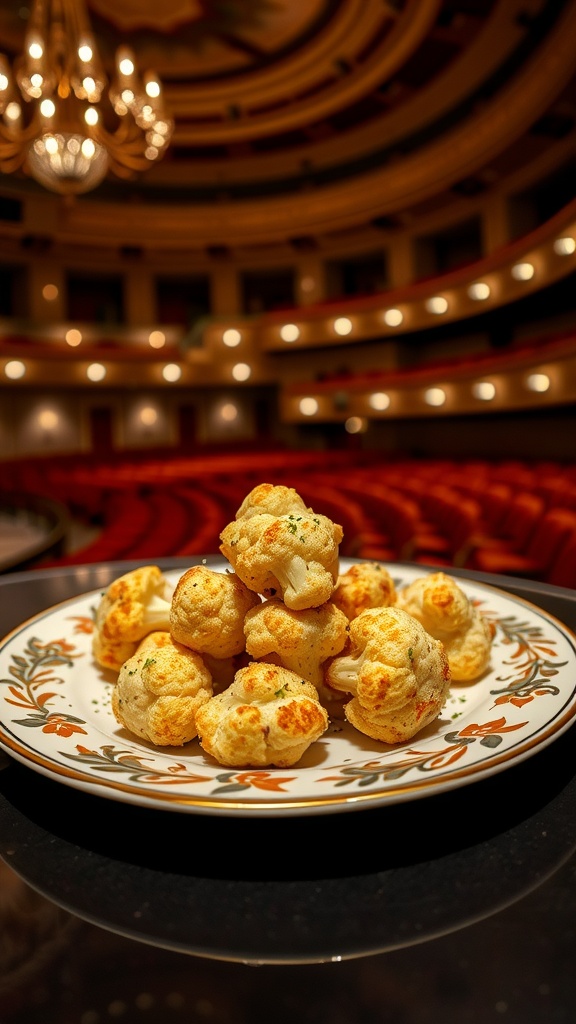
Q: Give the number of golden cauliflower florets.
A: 9